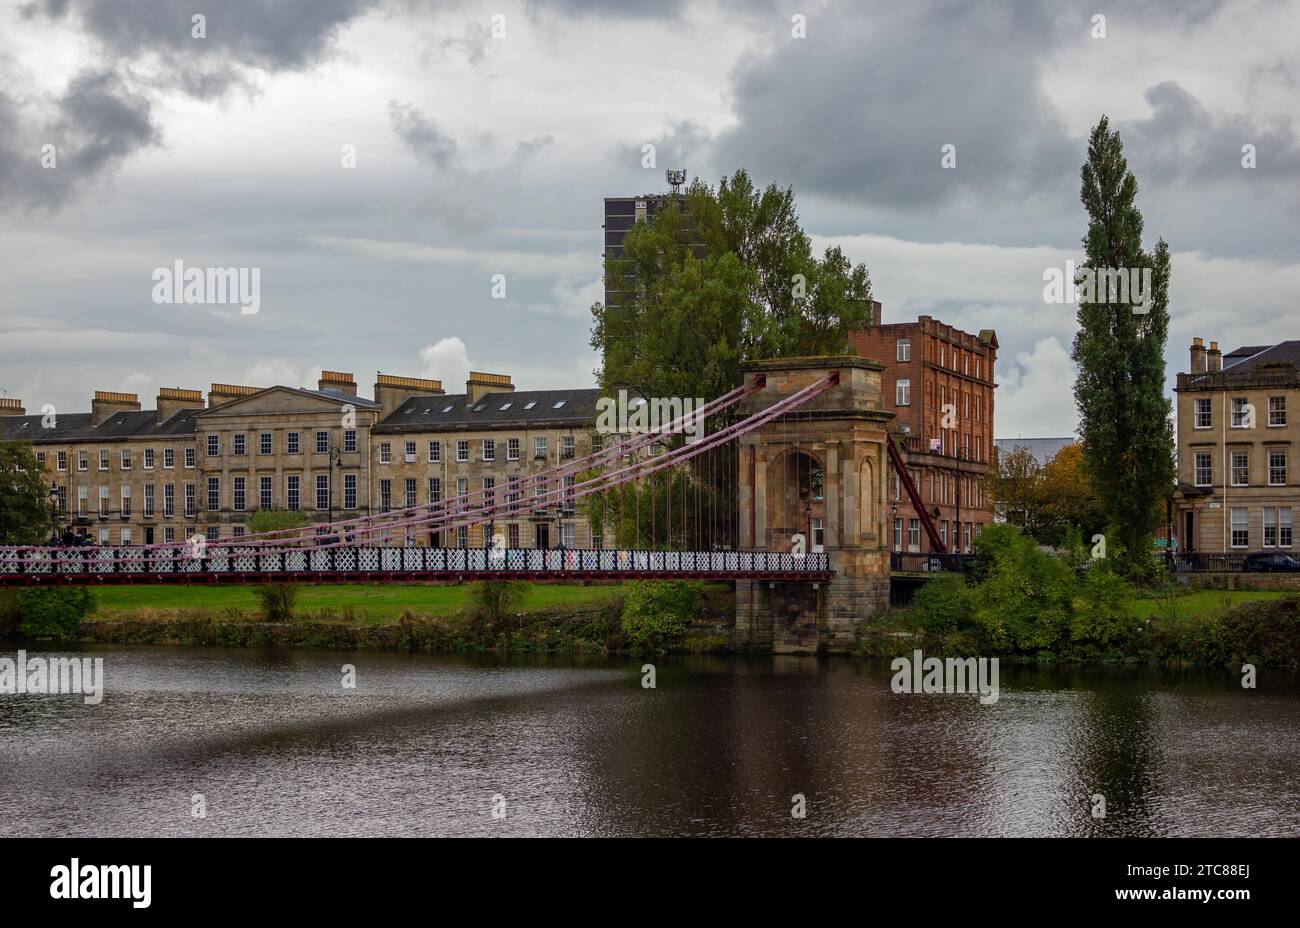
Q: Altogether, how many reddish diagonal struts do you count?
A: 1